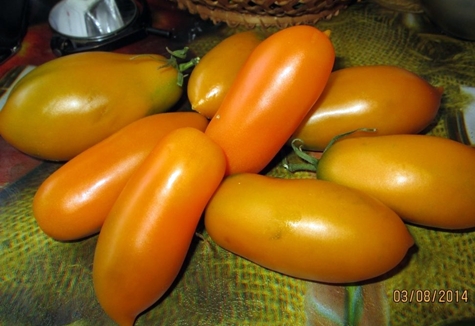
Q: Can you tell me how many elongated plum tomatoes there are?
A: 8